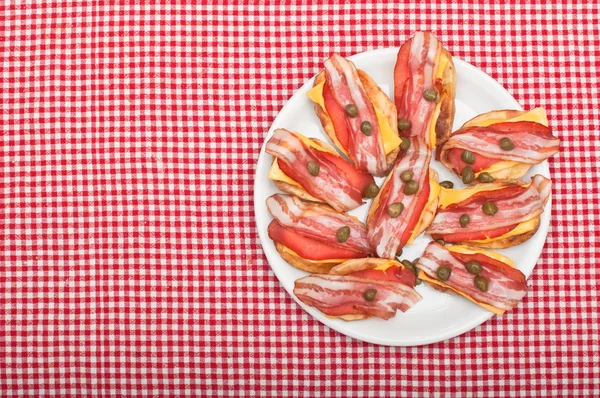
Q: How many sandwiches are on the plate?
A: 9